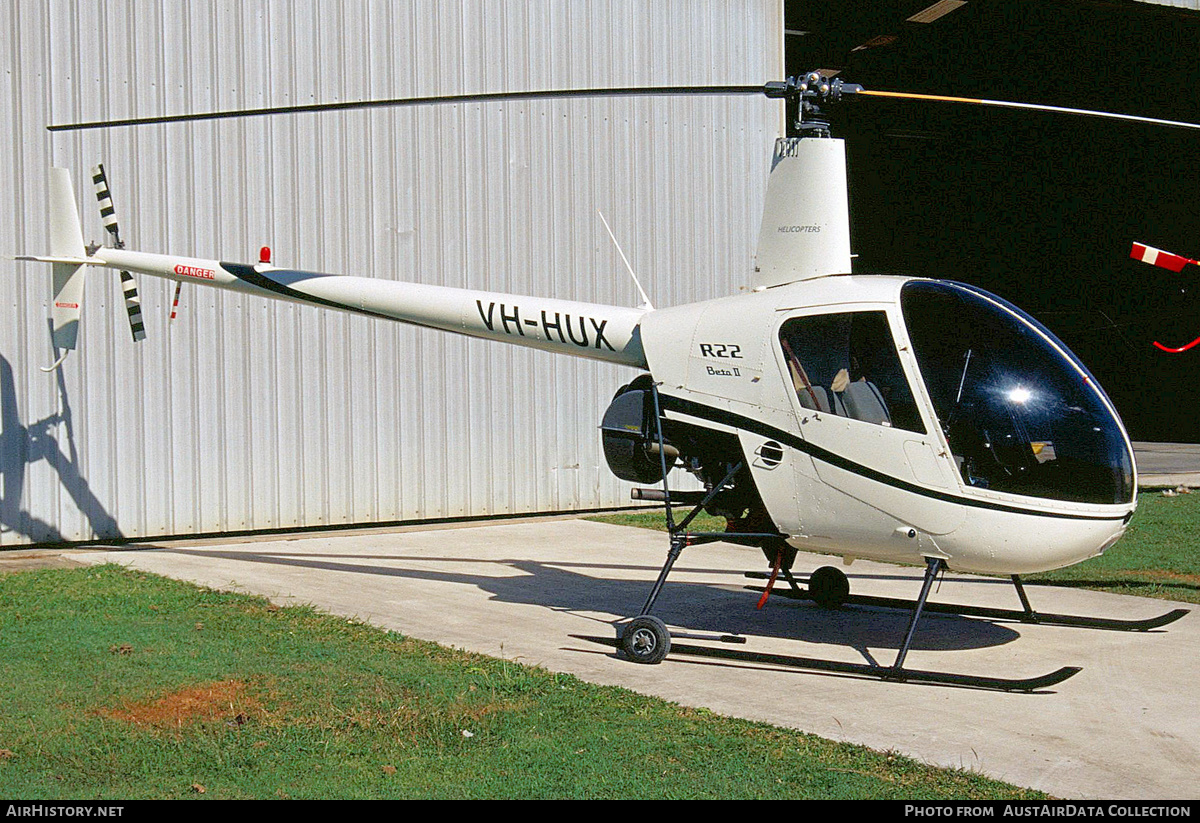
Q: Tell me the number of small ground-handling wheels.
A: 2